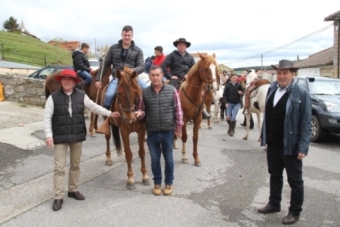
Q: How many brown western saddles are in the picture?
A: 1